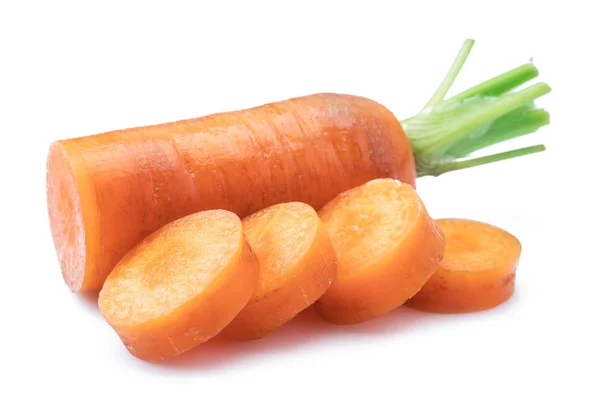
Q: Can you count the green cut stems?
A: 5